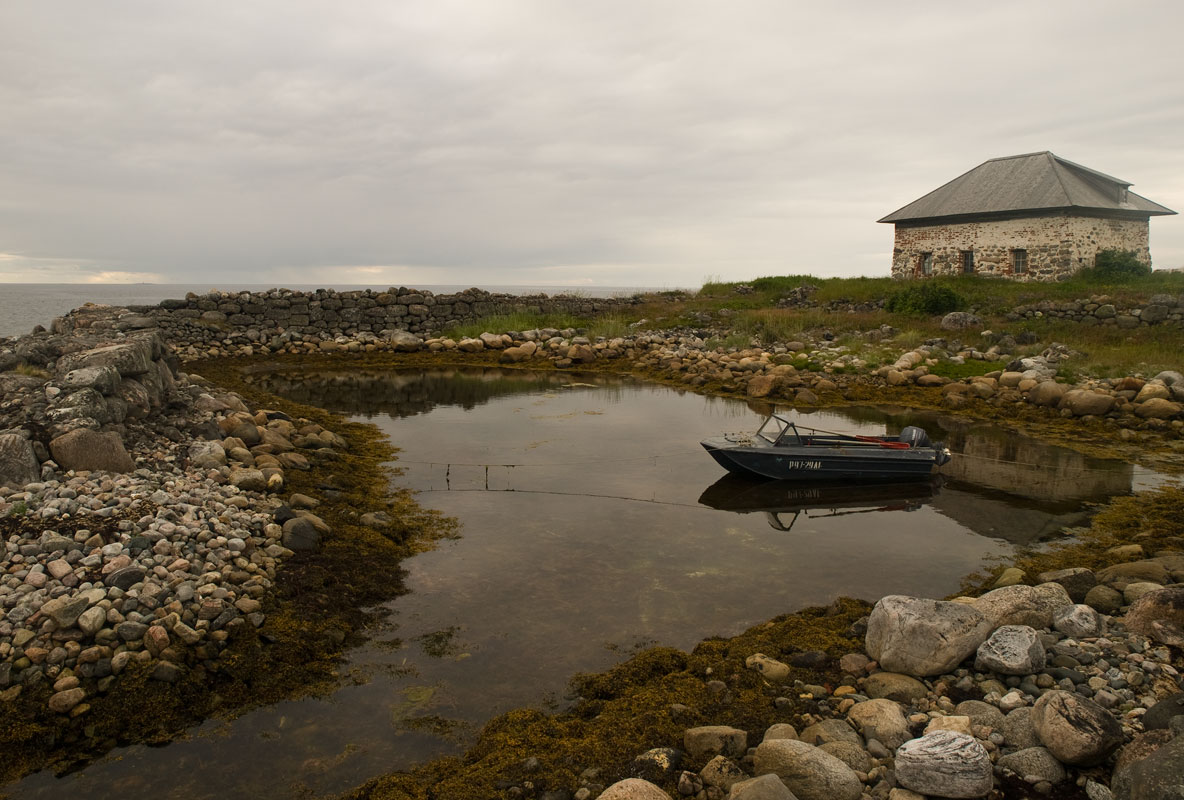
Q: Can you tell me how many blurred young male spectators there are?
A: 0